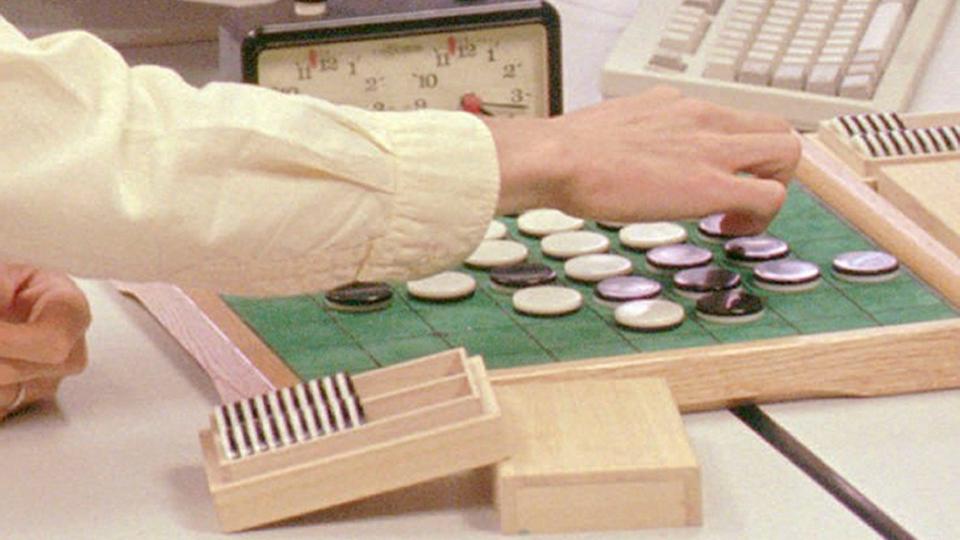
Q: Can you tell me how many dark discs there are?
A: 10